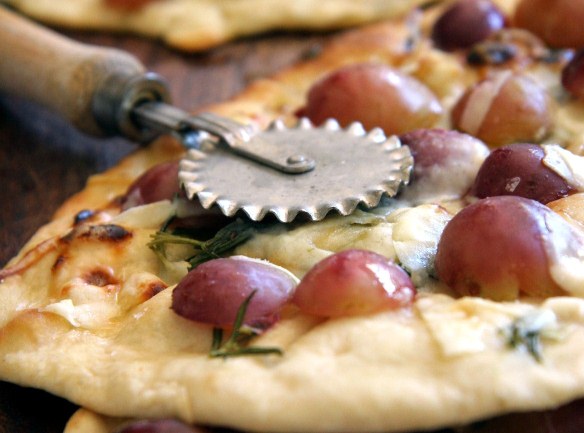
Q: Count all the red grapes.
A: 12